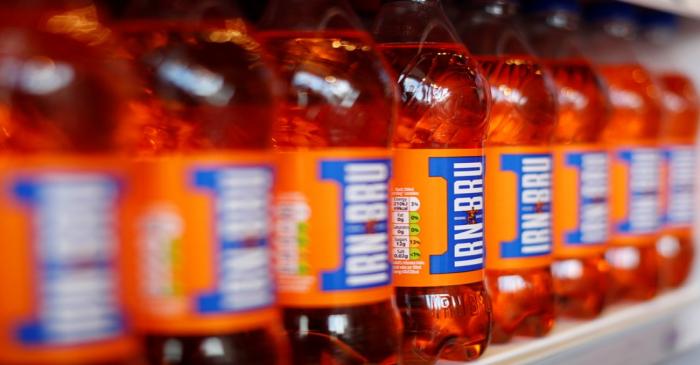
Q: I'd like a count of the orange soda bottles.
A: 8